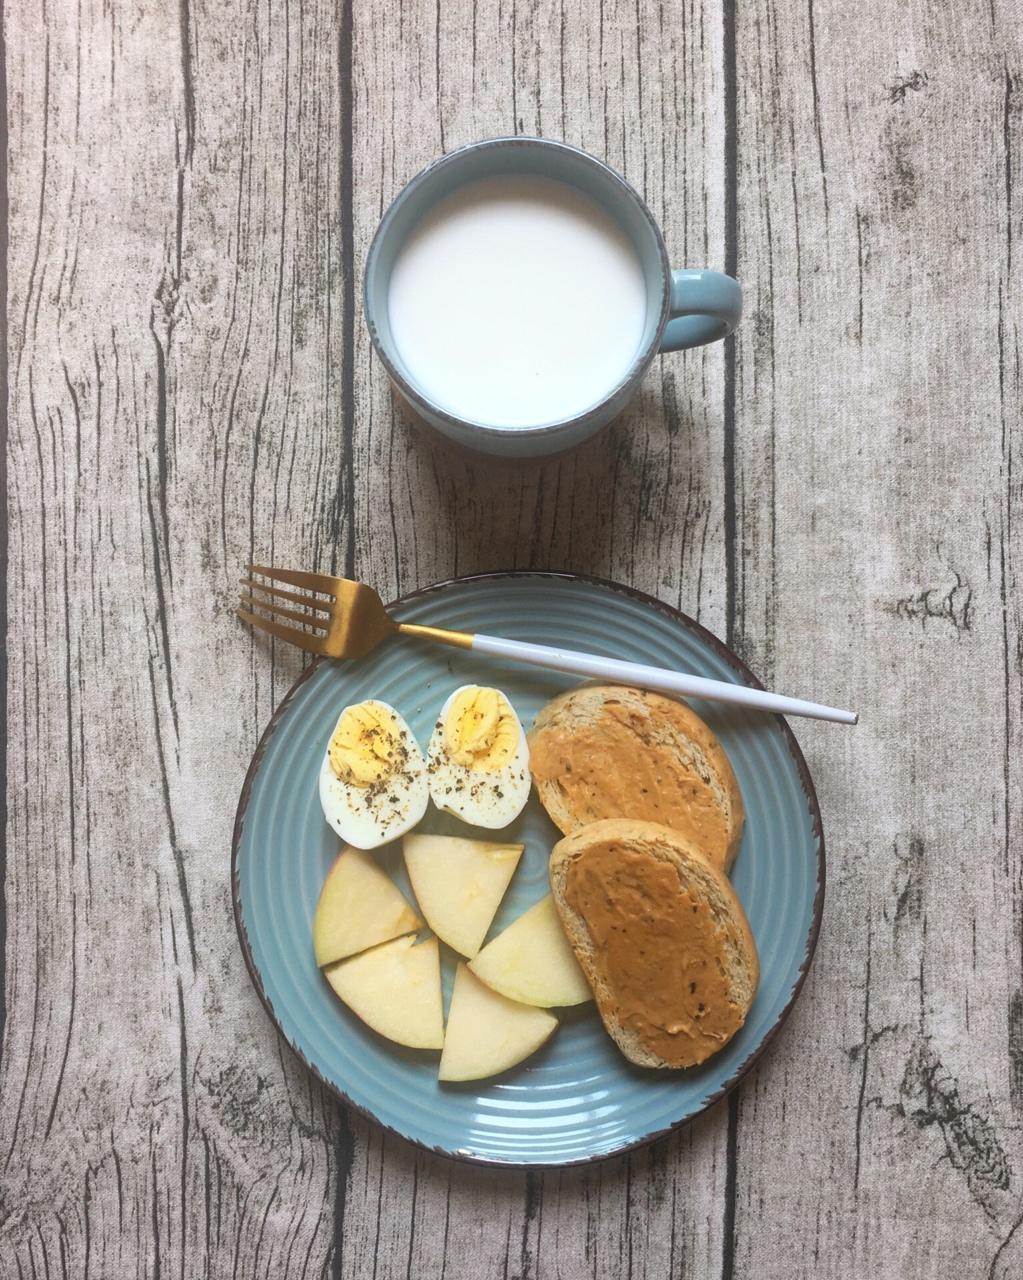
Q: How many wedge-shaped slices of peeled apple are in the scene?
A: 5